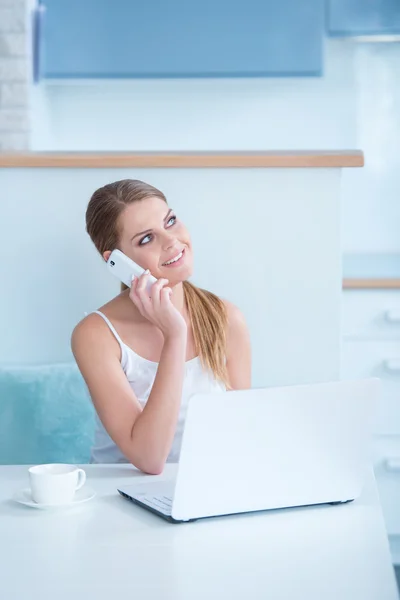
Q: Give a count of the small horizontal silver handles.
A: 3